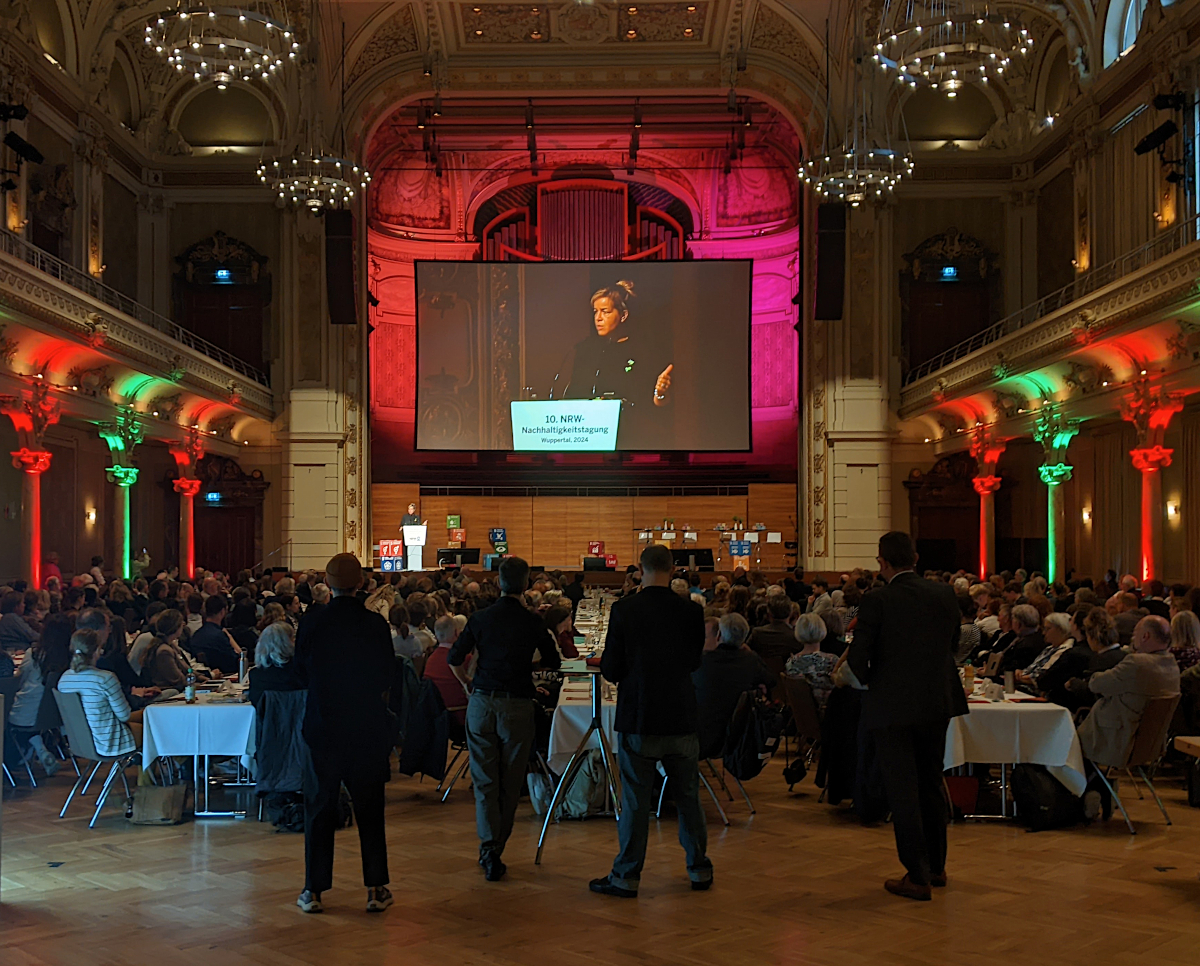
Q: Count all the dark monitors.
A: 2